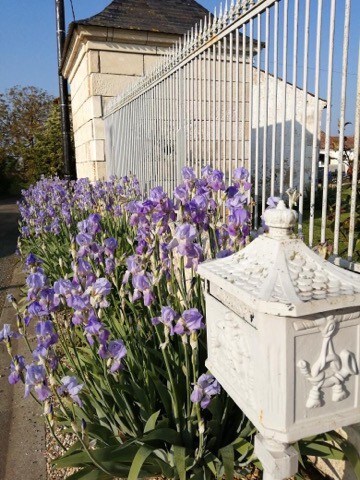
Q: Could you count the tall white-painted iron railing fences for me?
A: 1